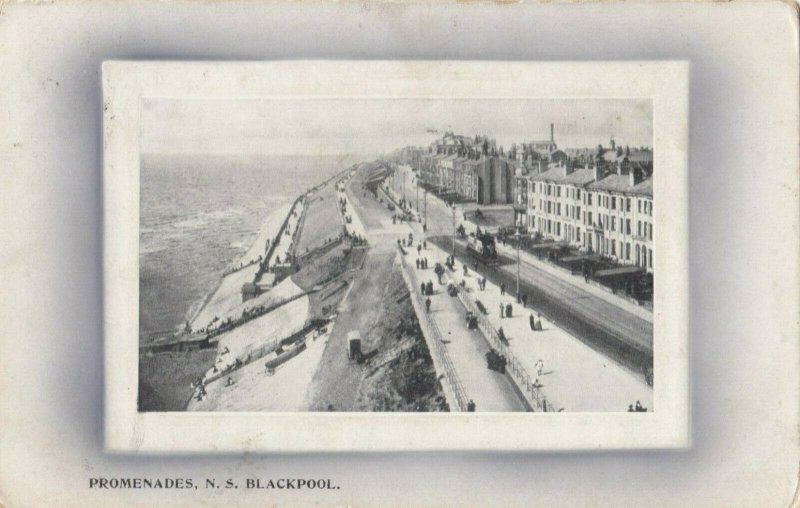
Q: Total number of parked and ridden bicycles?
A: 0